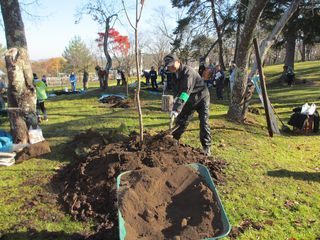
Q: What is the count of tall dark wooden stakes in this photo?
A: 1